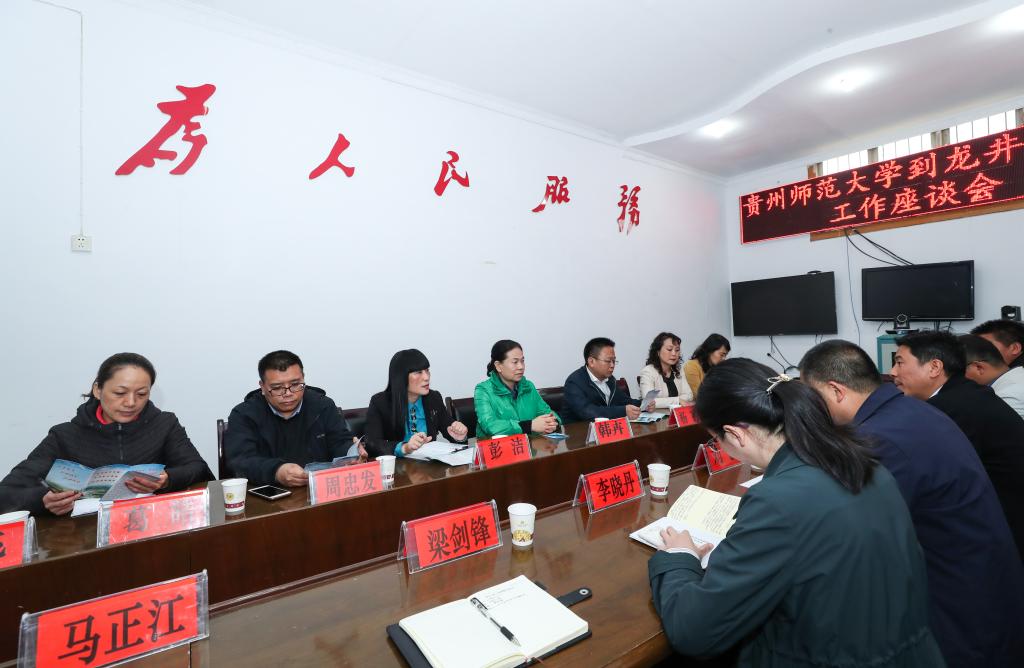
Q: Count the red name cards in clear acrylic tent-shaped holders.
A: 10